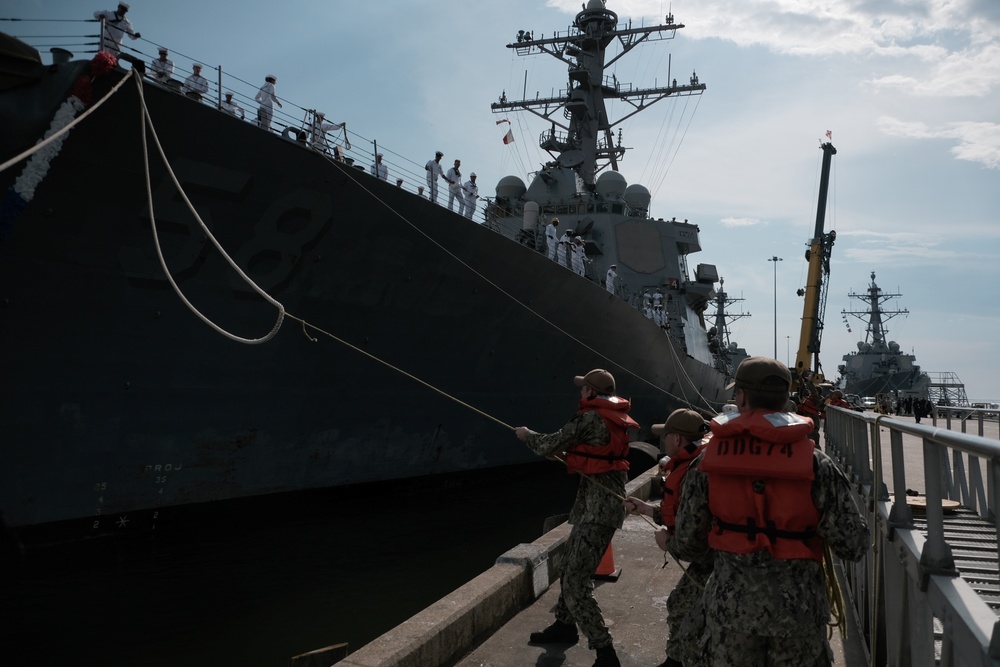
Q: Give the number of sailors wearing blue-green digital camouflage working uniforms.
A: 3